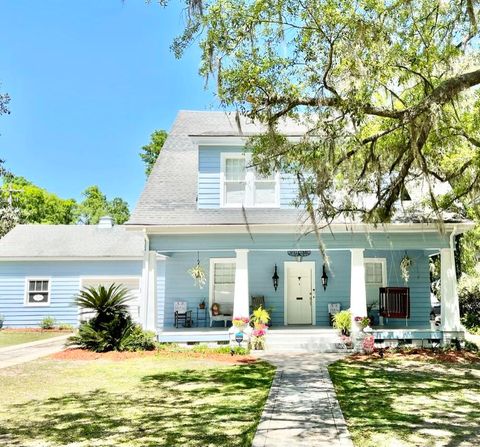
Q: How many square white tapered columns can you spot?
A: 4